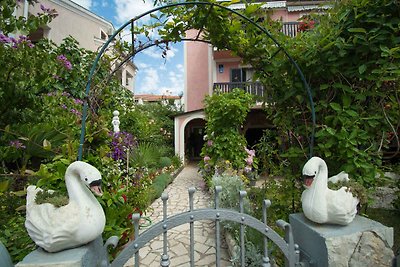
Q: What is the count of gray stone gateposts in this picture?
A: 2